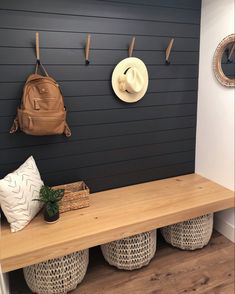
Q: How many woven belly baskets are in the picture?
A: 3